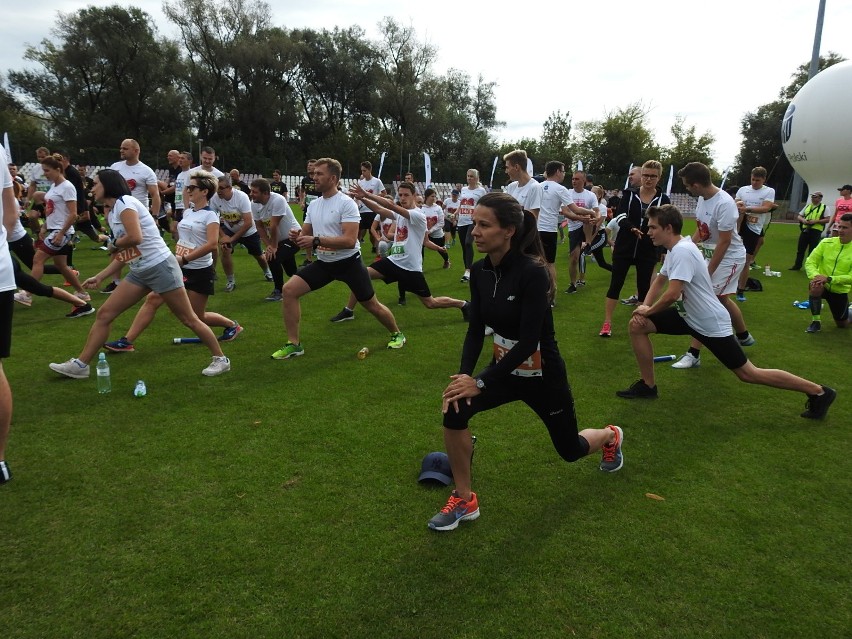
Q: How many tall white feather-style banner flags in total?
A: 9